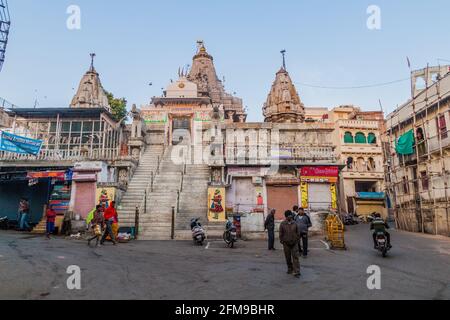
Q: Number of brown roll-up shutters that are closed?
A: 1